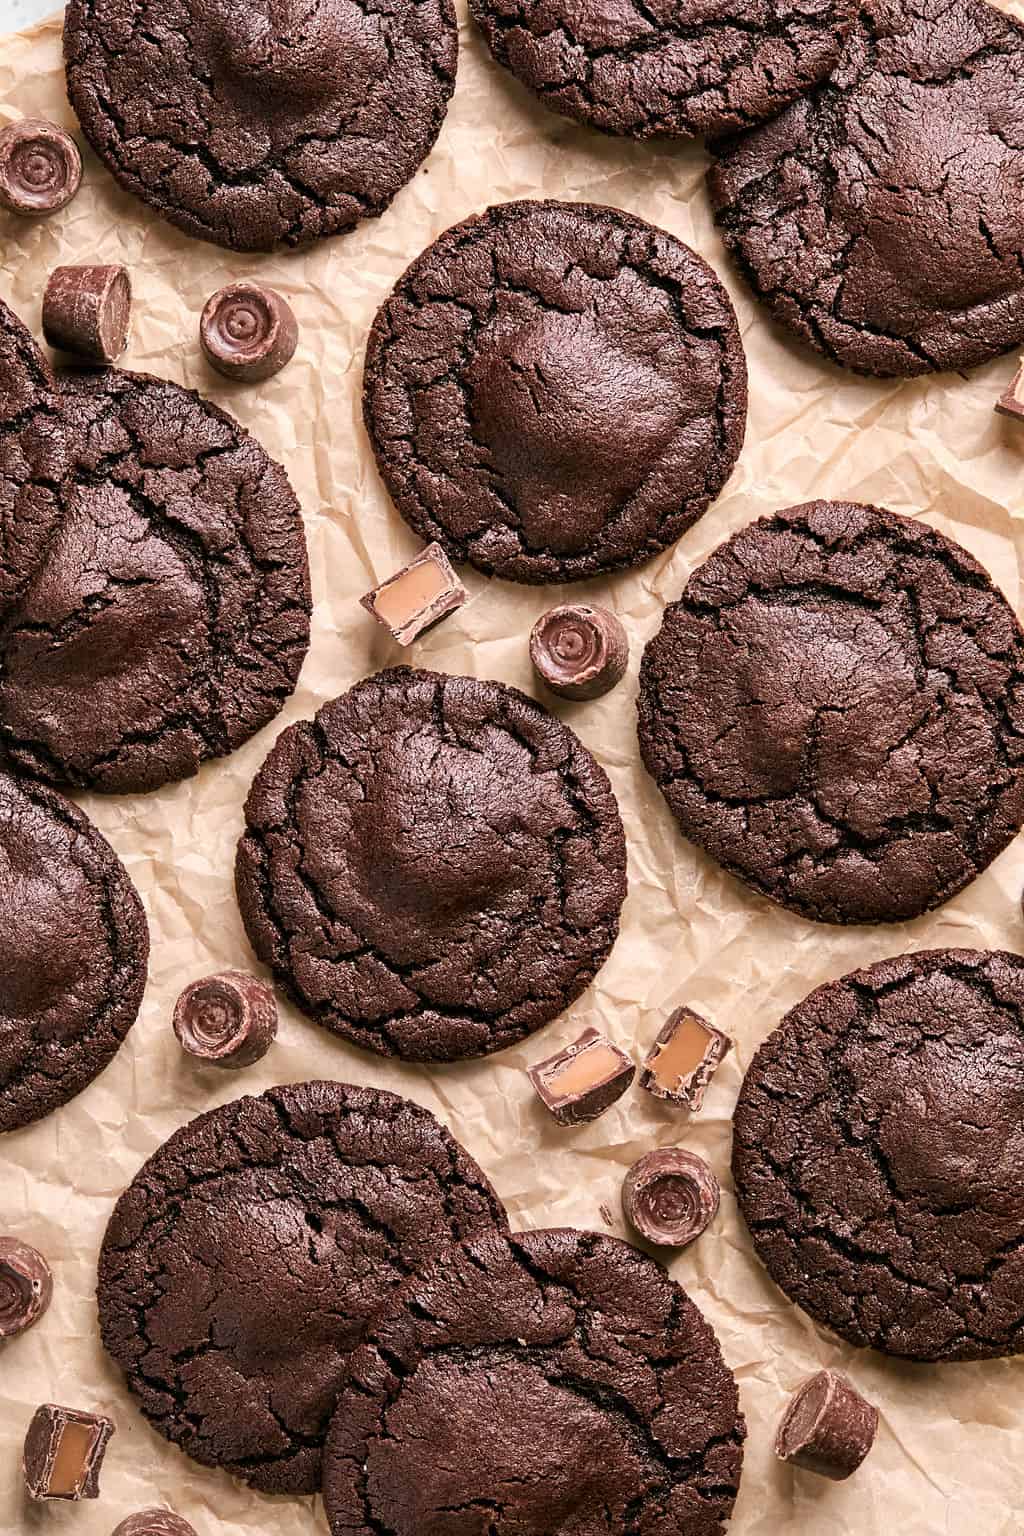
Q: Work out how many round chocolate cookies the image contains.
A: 12